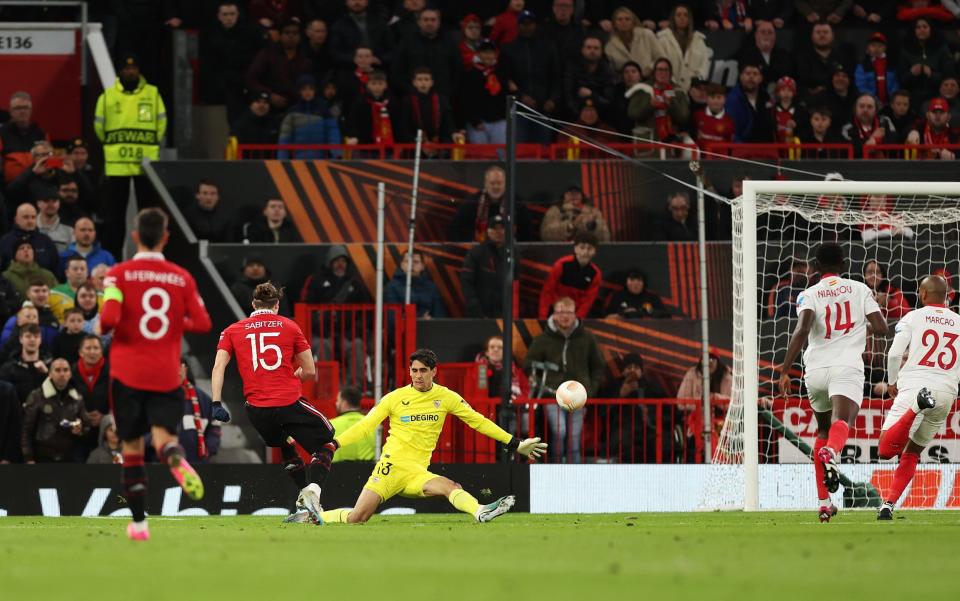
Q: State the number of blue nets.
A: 0